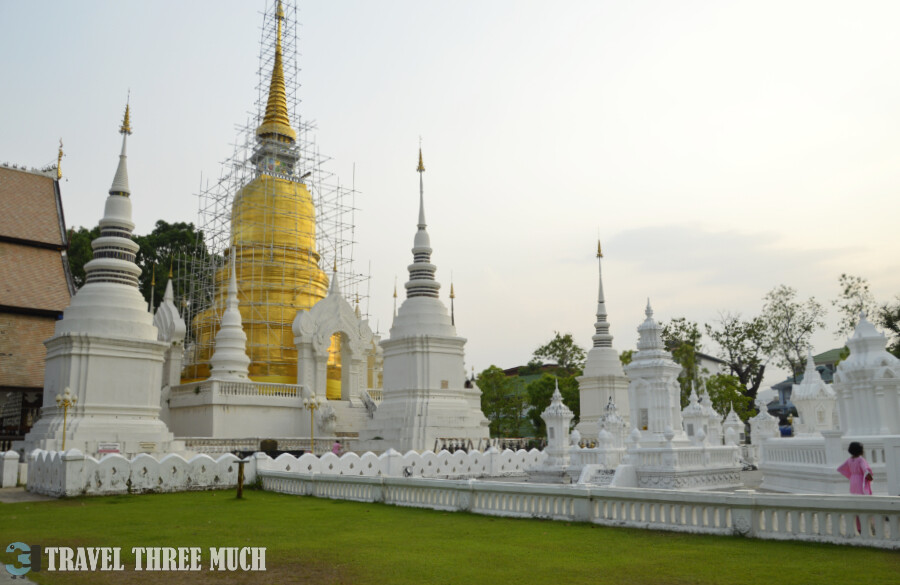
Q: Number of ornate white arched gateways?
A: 1